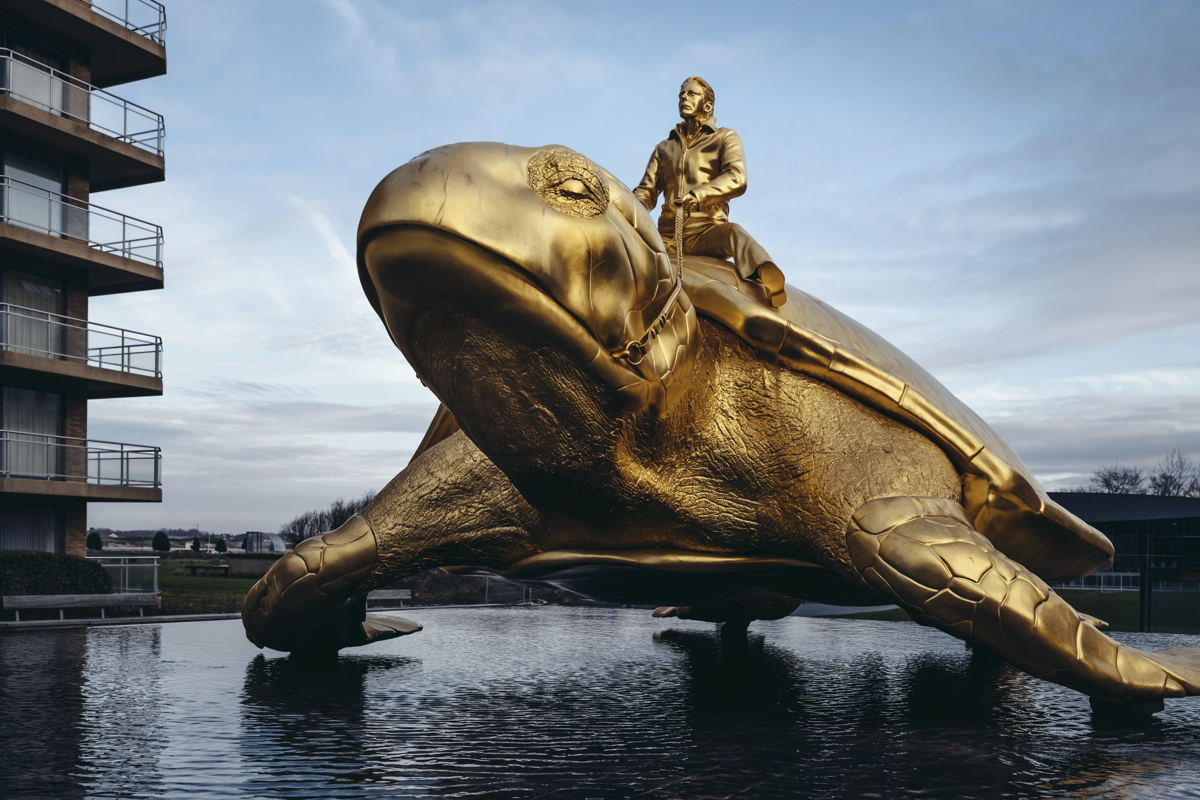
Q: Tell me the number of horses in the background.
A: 0